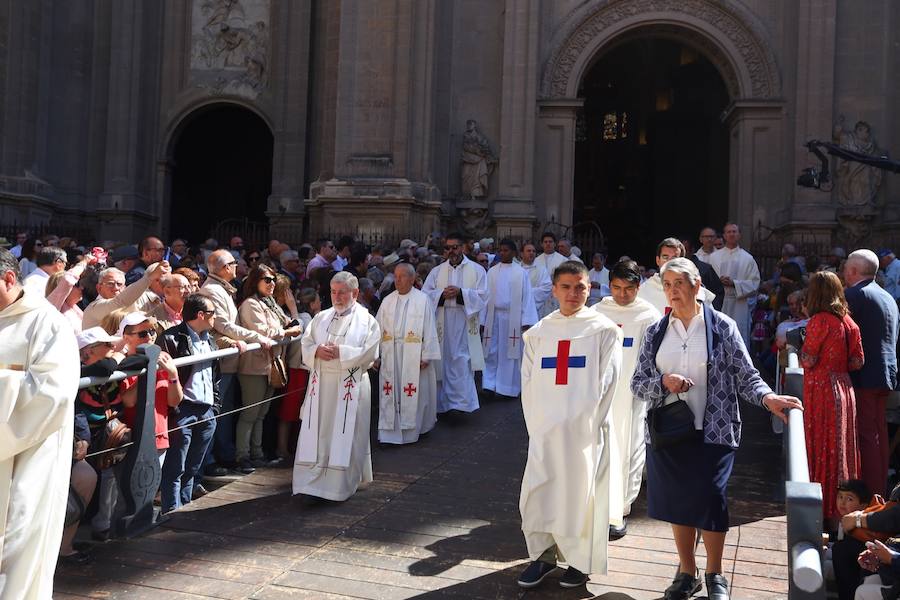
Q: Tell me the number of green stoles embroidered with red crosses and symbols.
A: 0